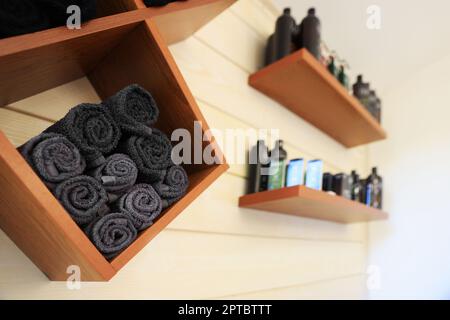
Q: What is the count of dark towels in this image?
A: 9